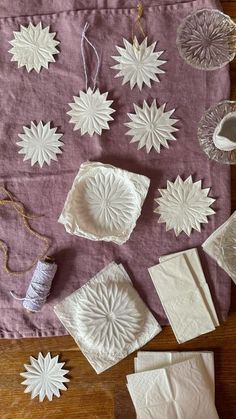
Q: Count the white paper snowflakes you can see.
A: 7